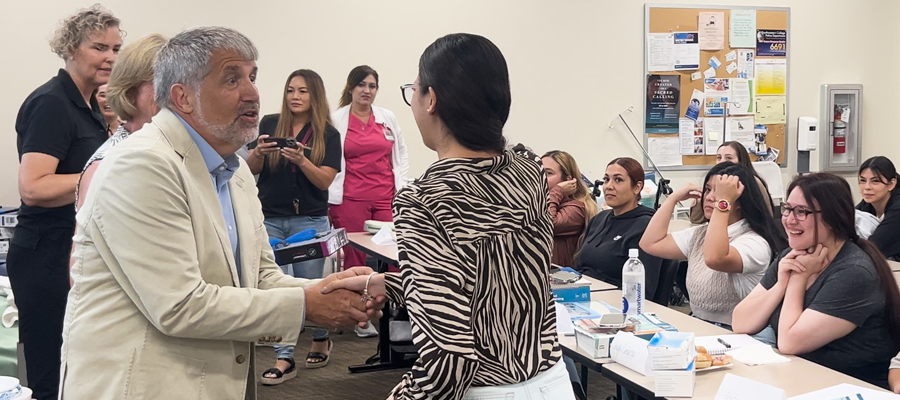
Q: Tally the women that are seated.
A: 6